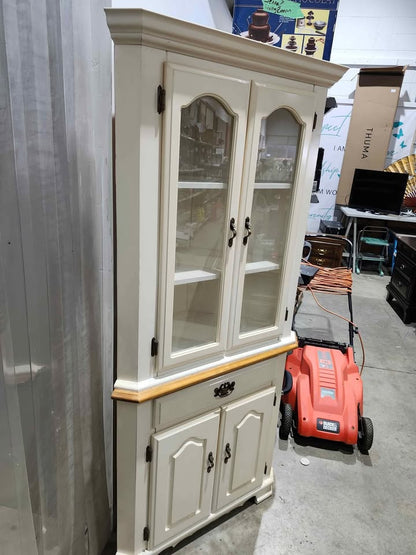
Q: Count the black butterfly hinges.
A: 8